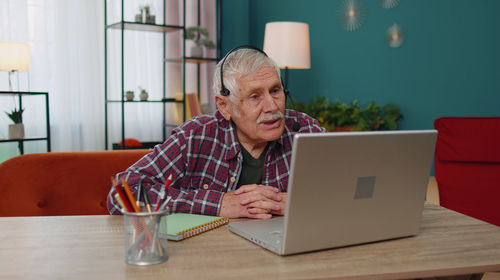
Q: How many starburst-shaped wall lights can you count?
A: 3